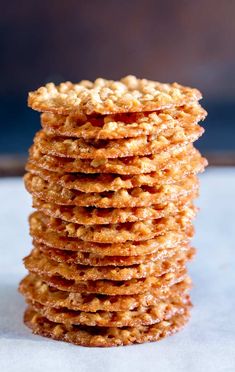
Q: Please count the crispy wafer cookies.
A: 15